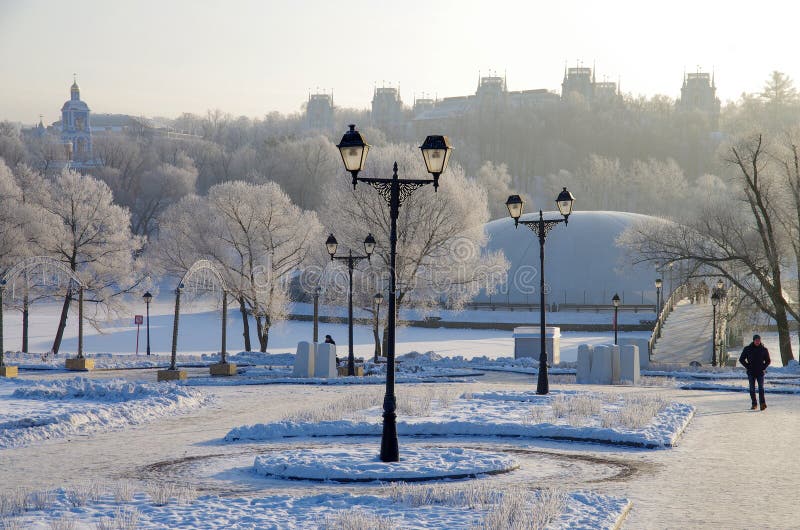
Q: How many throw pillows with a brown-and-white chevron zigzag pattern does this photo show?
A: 0